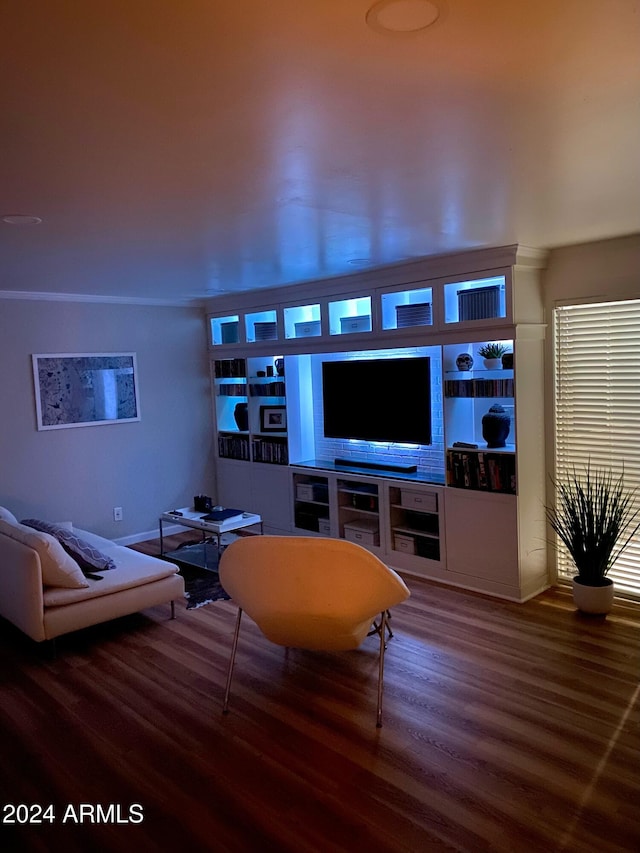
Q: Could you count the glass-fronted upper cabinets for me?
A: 6